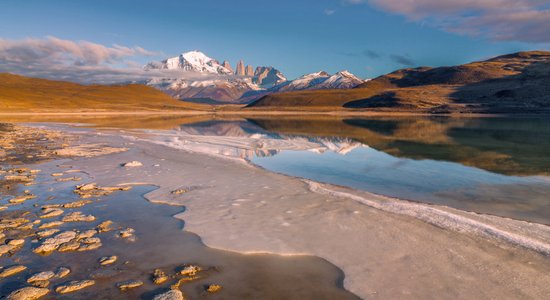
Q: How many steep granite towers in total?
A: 3